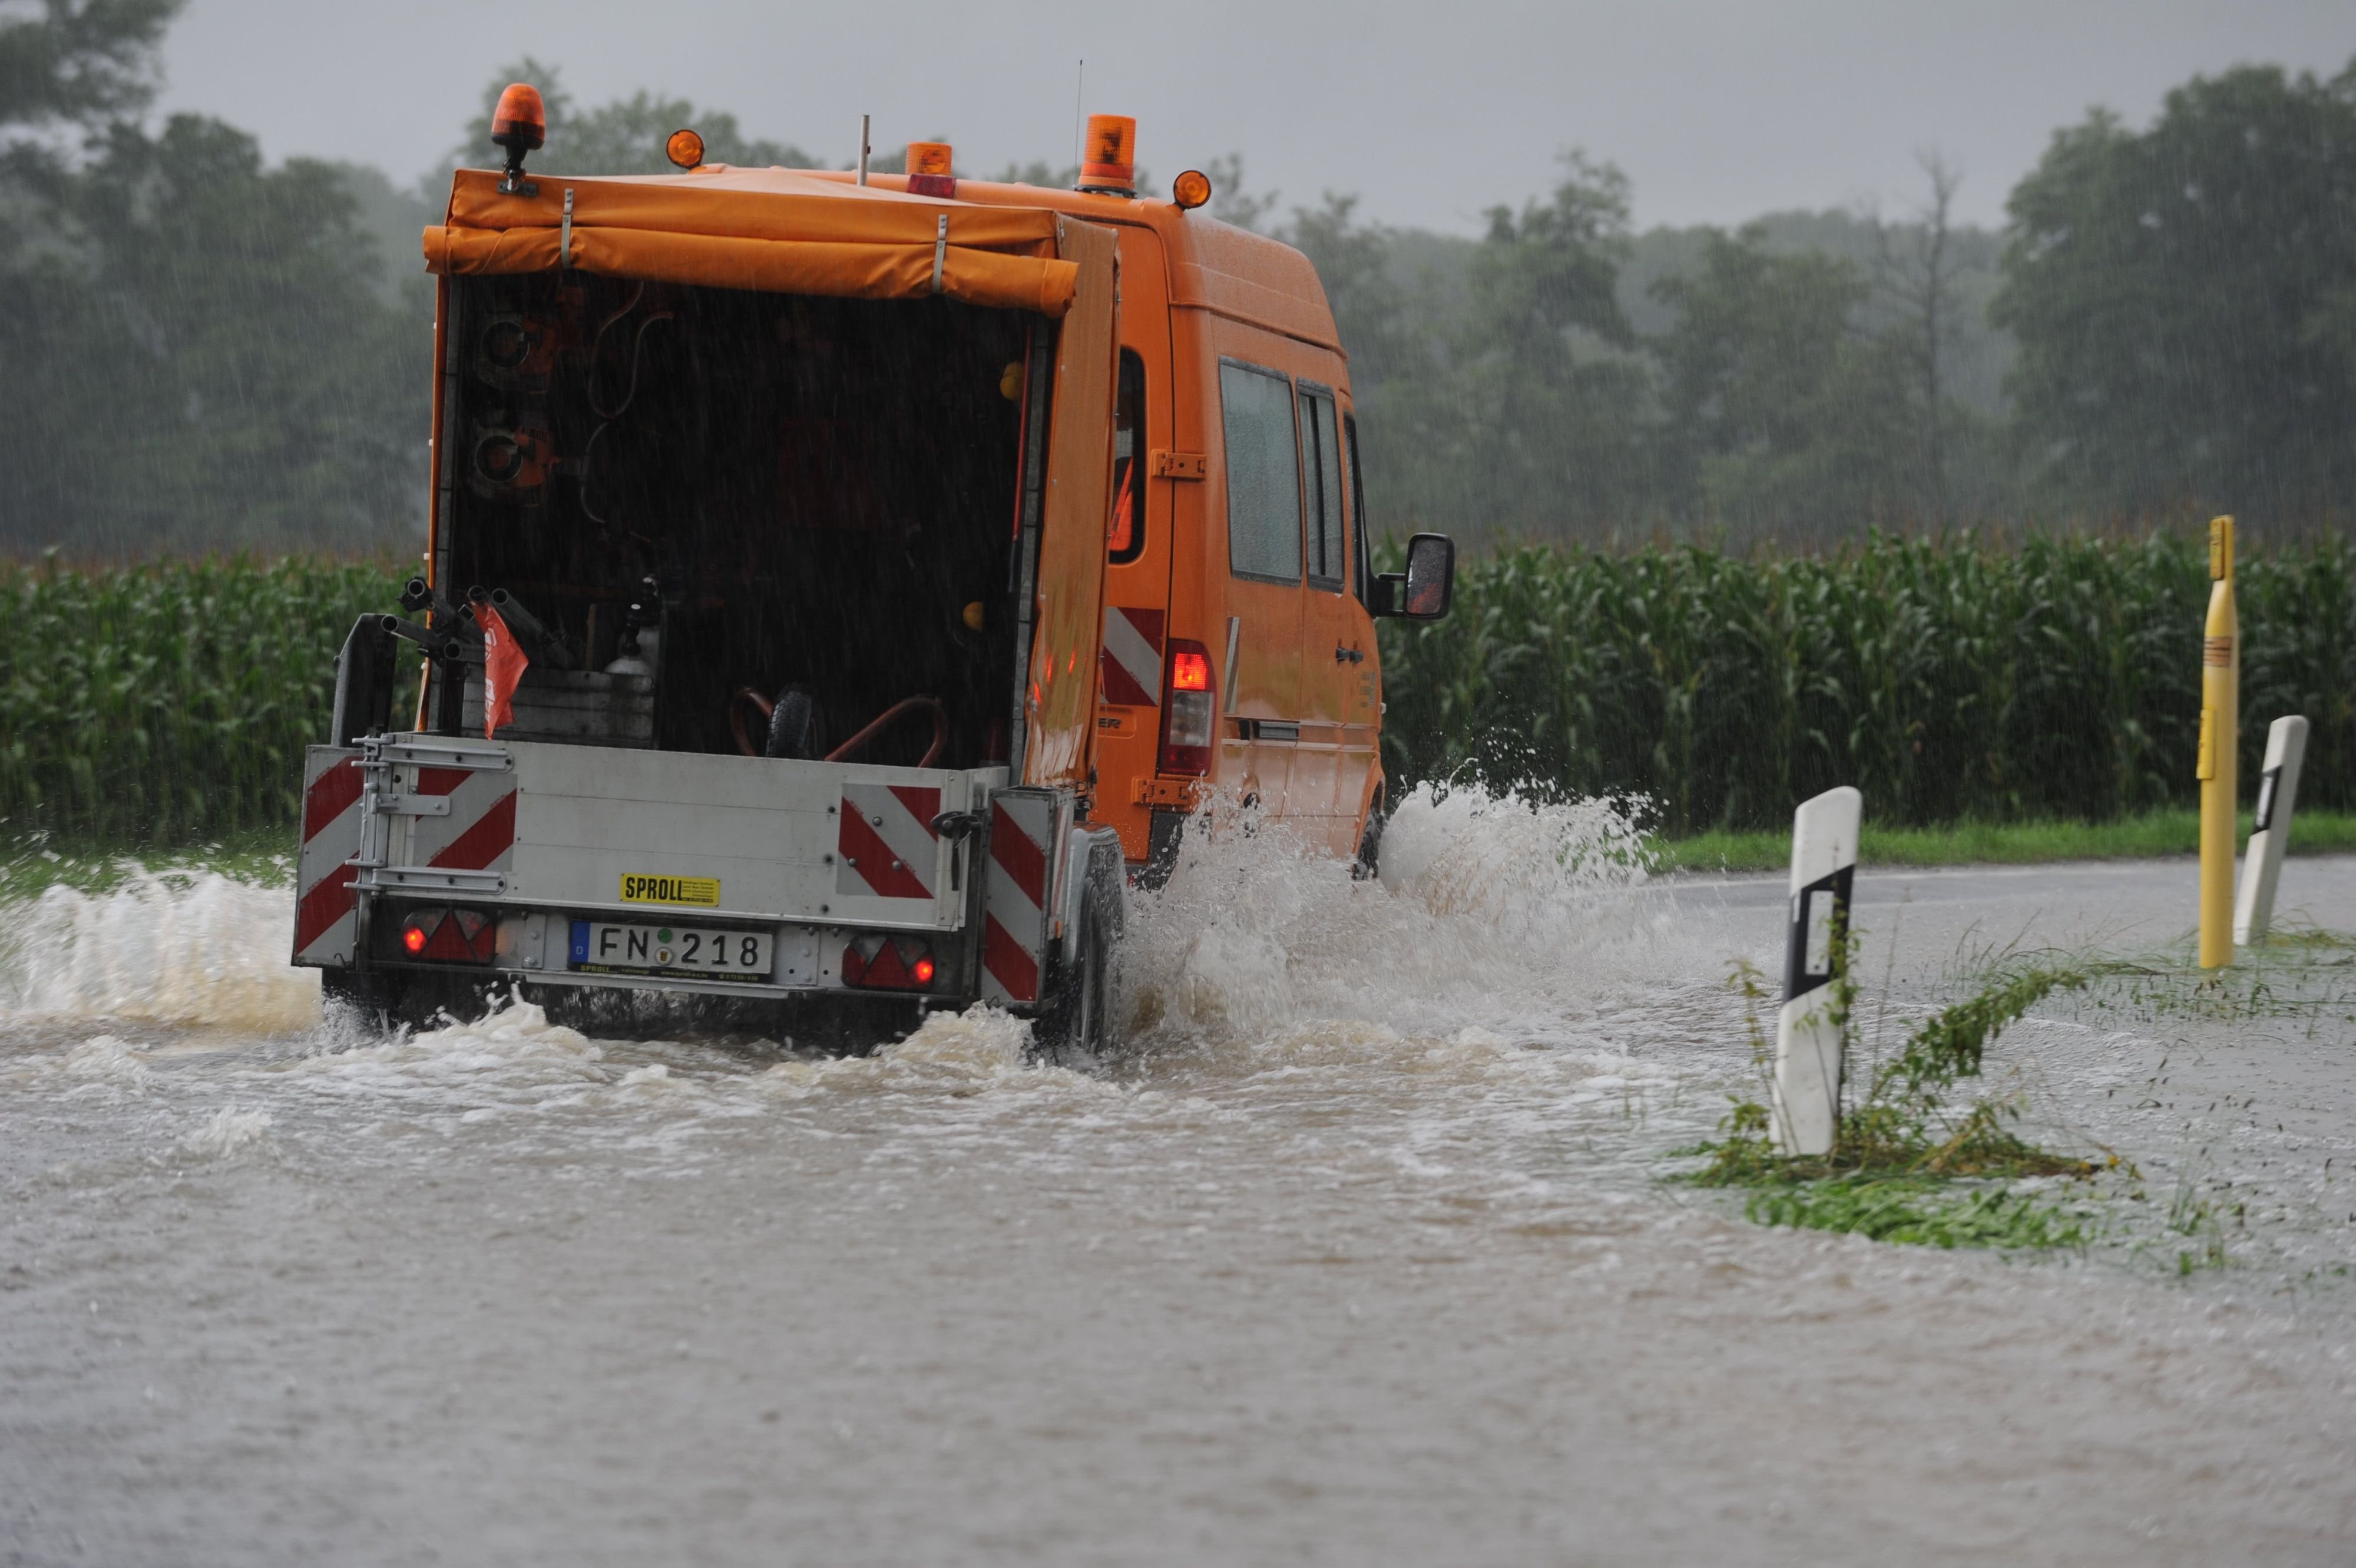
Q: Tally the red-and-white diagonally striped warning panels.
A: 5